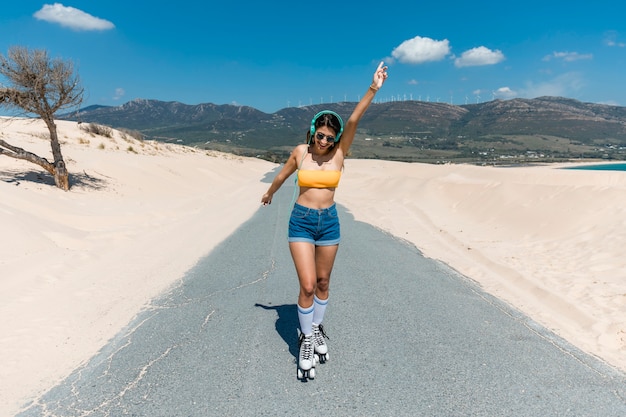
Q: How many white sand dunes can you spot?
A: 2